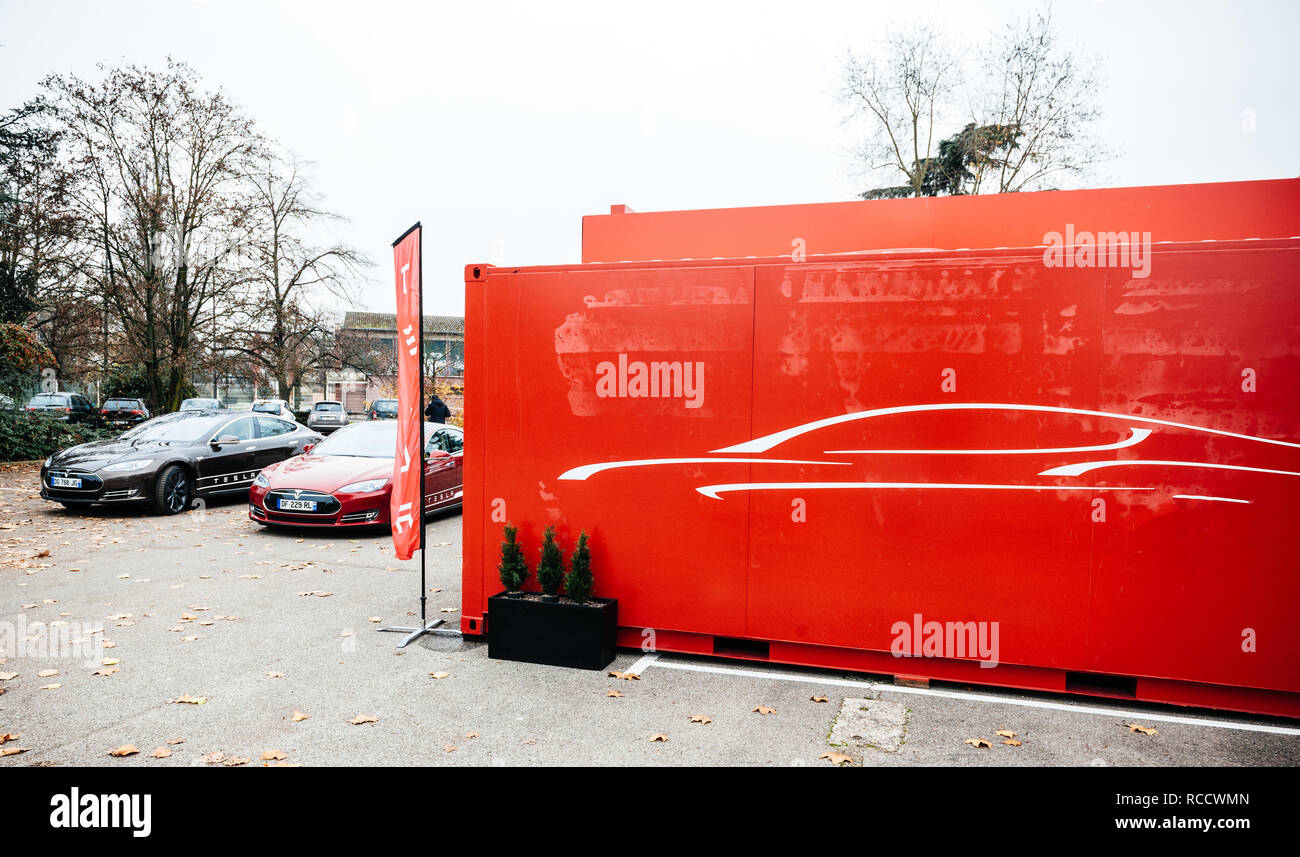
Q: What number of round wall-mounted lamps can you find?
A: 0